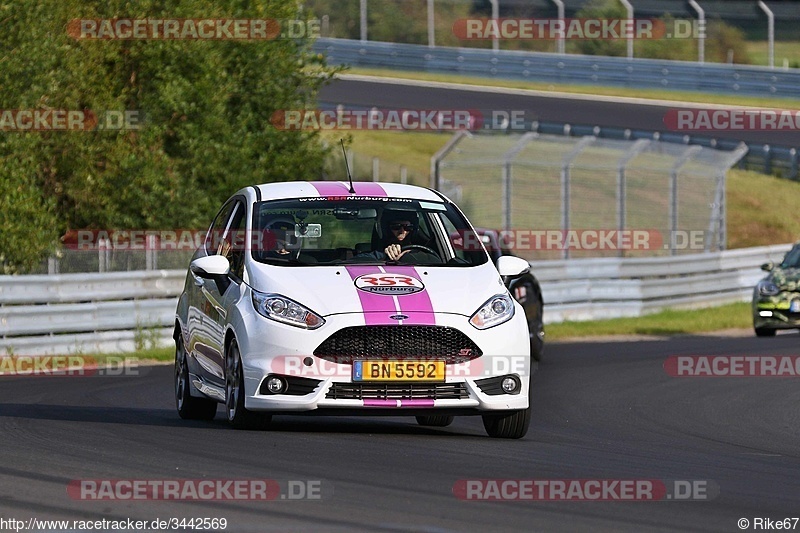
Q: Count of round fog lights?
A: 2